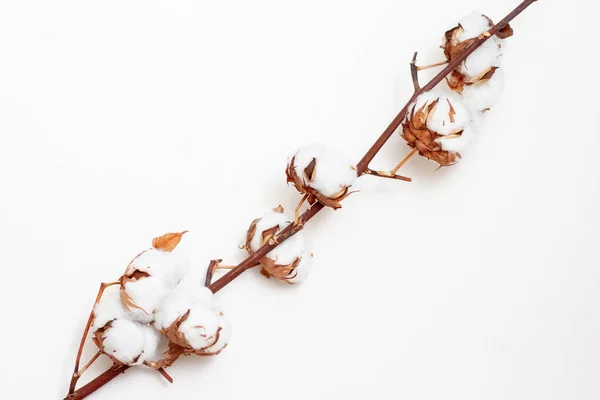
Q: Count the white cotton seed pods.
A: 7